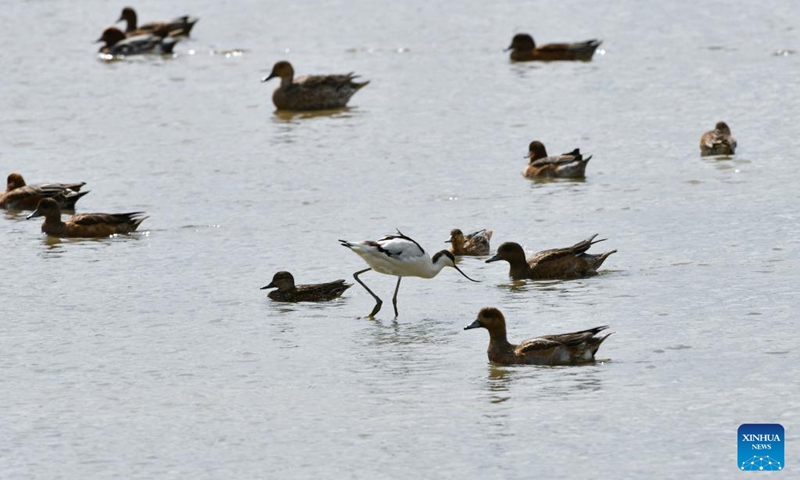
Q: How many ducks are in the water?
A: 12